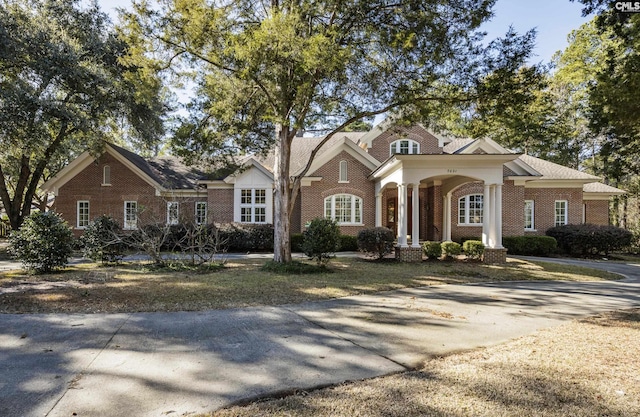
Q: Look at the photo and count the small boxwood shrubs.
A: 3